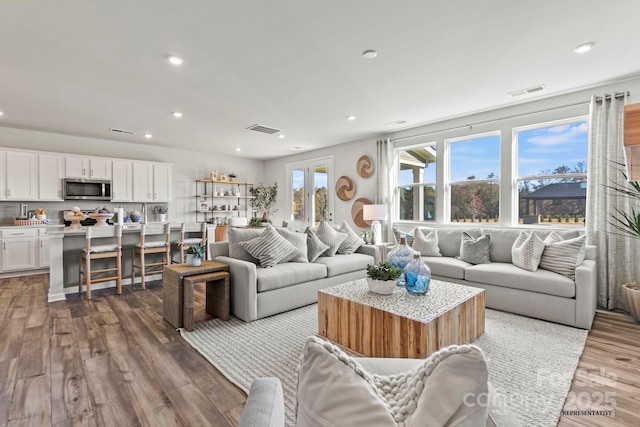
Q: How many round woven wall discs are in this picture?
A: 3